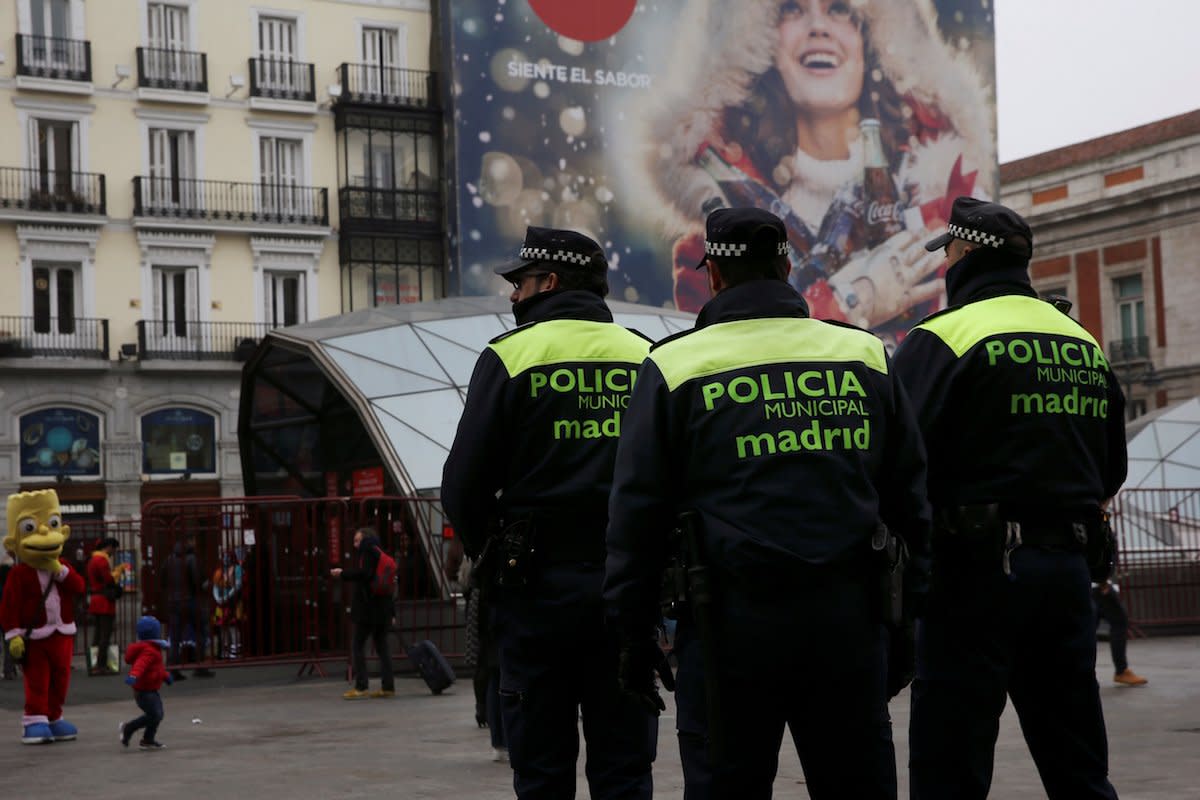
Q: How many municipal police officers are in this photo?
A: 3